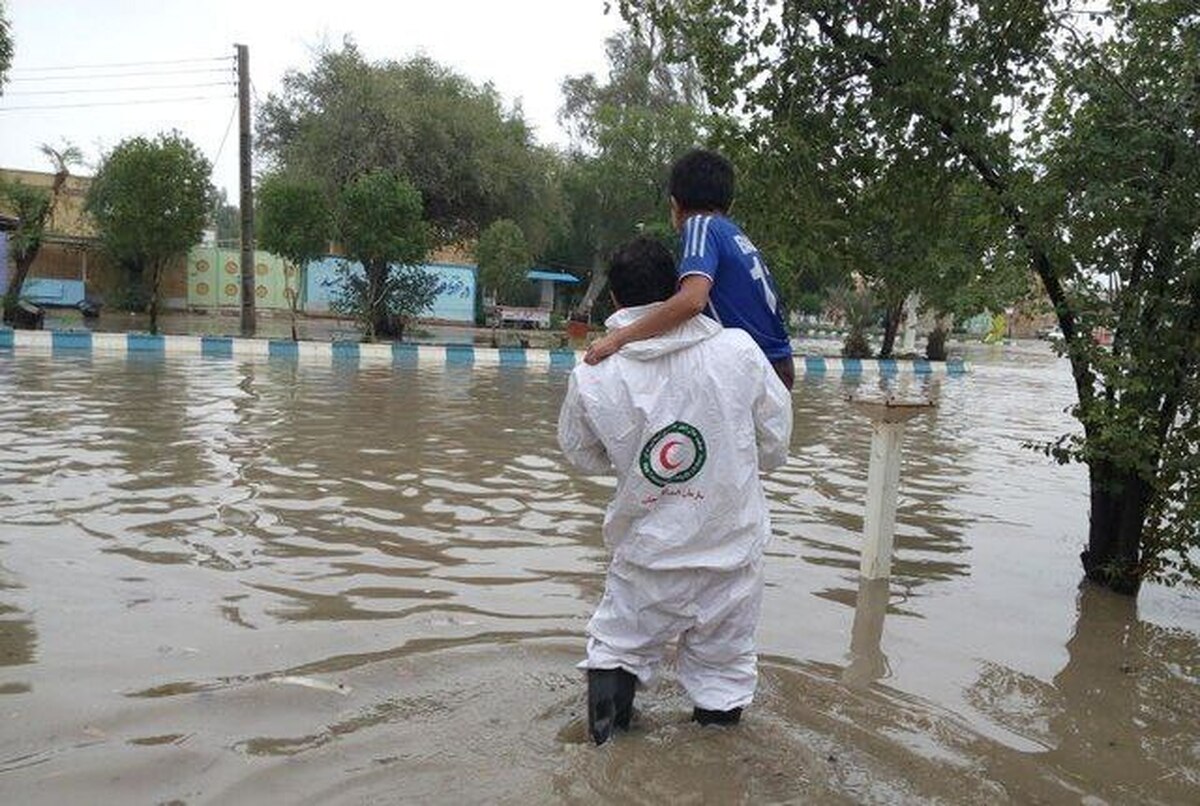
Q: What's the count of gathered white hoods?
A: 1